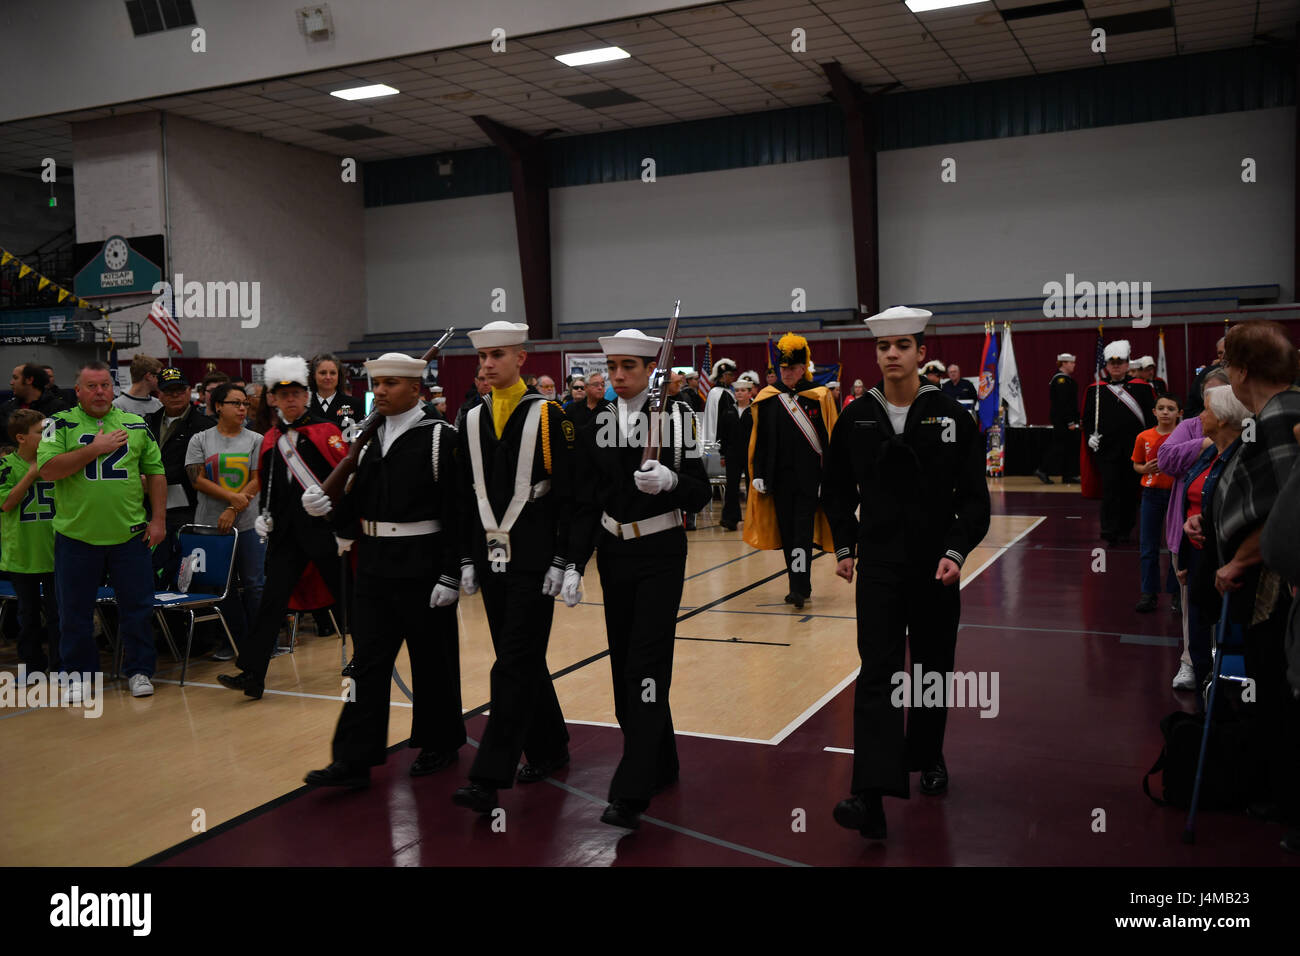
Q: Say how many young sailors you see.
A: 4